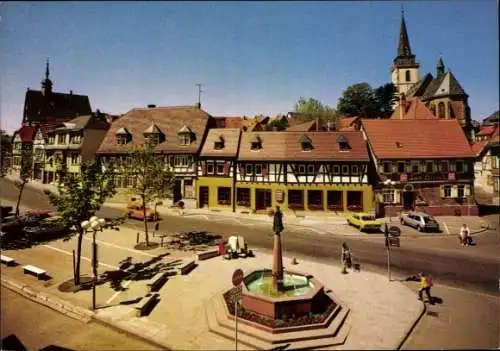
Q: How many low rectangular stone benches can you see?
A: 6